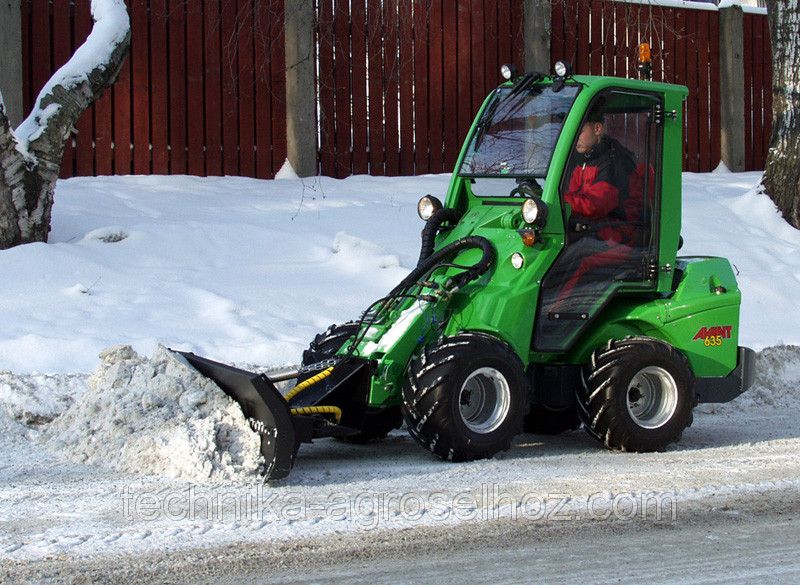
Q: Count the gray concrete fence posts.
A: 4